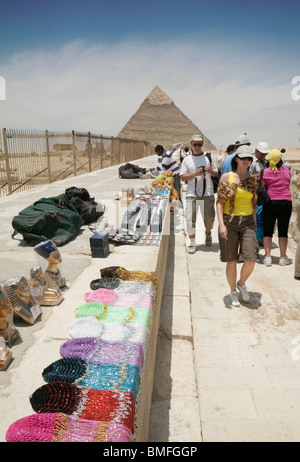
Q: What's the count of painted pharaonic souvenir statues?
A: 5